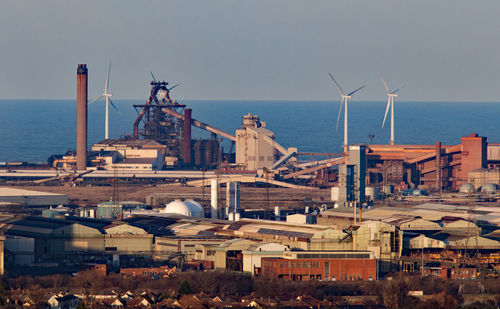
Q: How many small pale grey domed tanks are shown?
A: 2